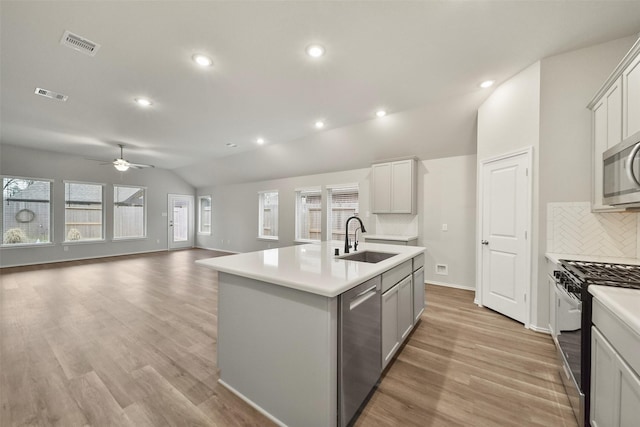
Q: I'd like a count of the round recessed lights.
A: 7